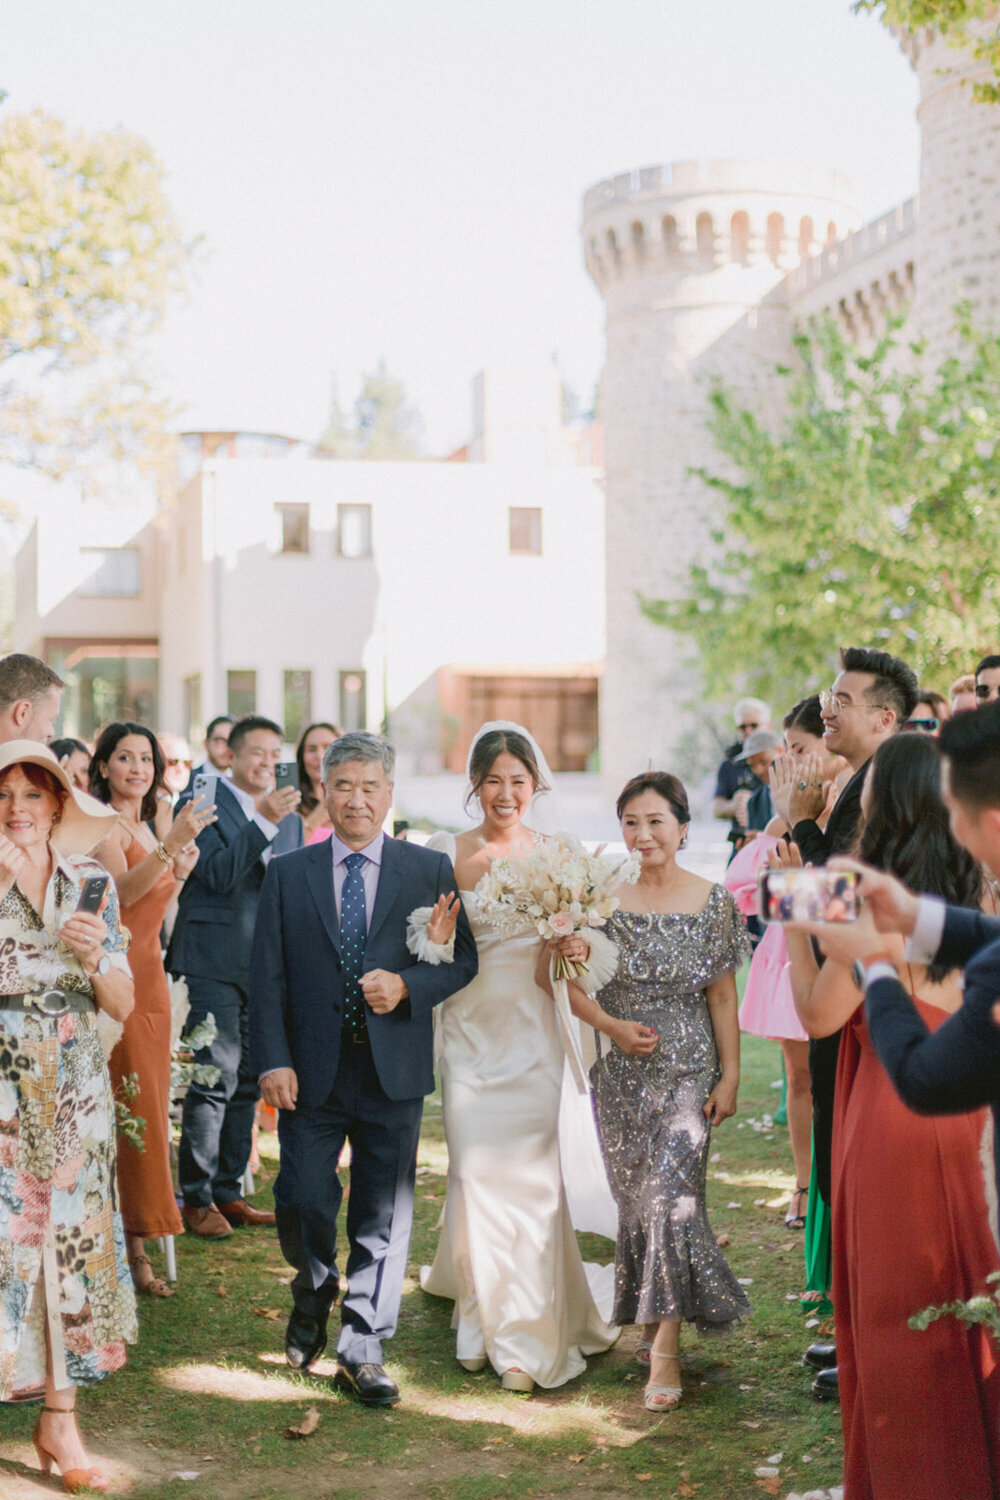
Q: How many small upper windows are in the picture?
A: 3